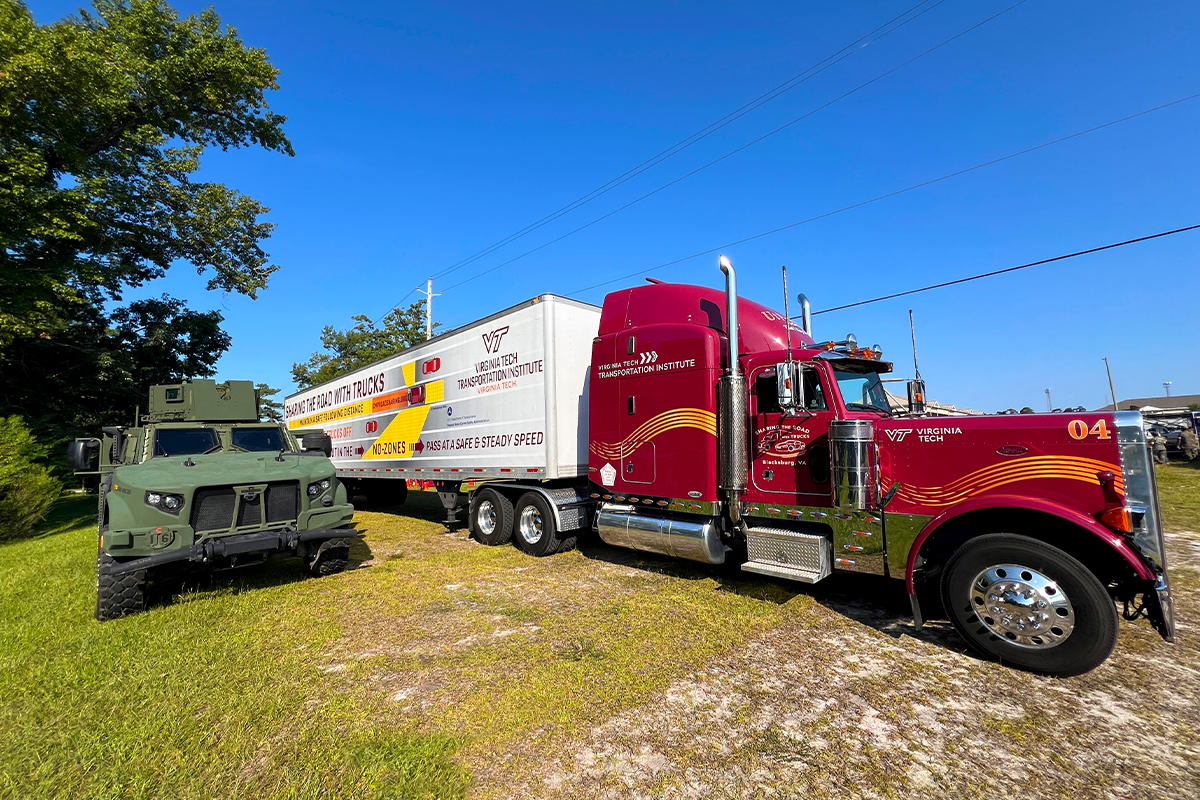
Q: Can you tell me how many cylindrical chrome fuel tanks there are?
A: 1